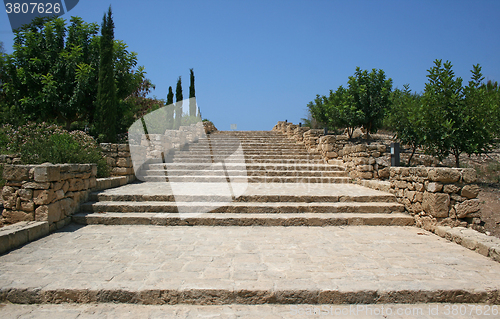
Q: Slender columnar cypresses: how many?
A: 4